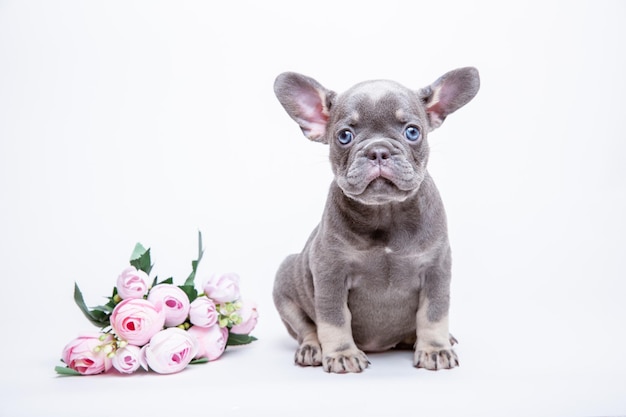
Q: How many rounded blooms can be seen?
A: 10